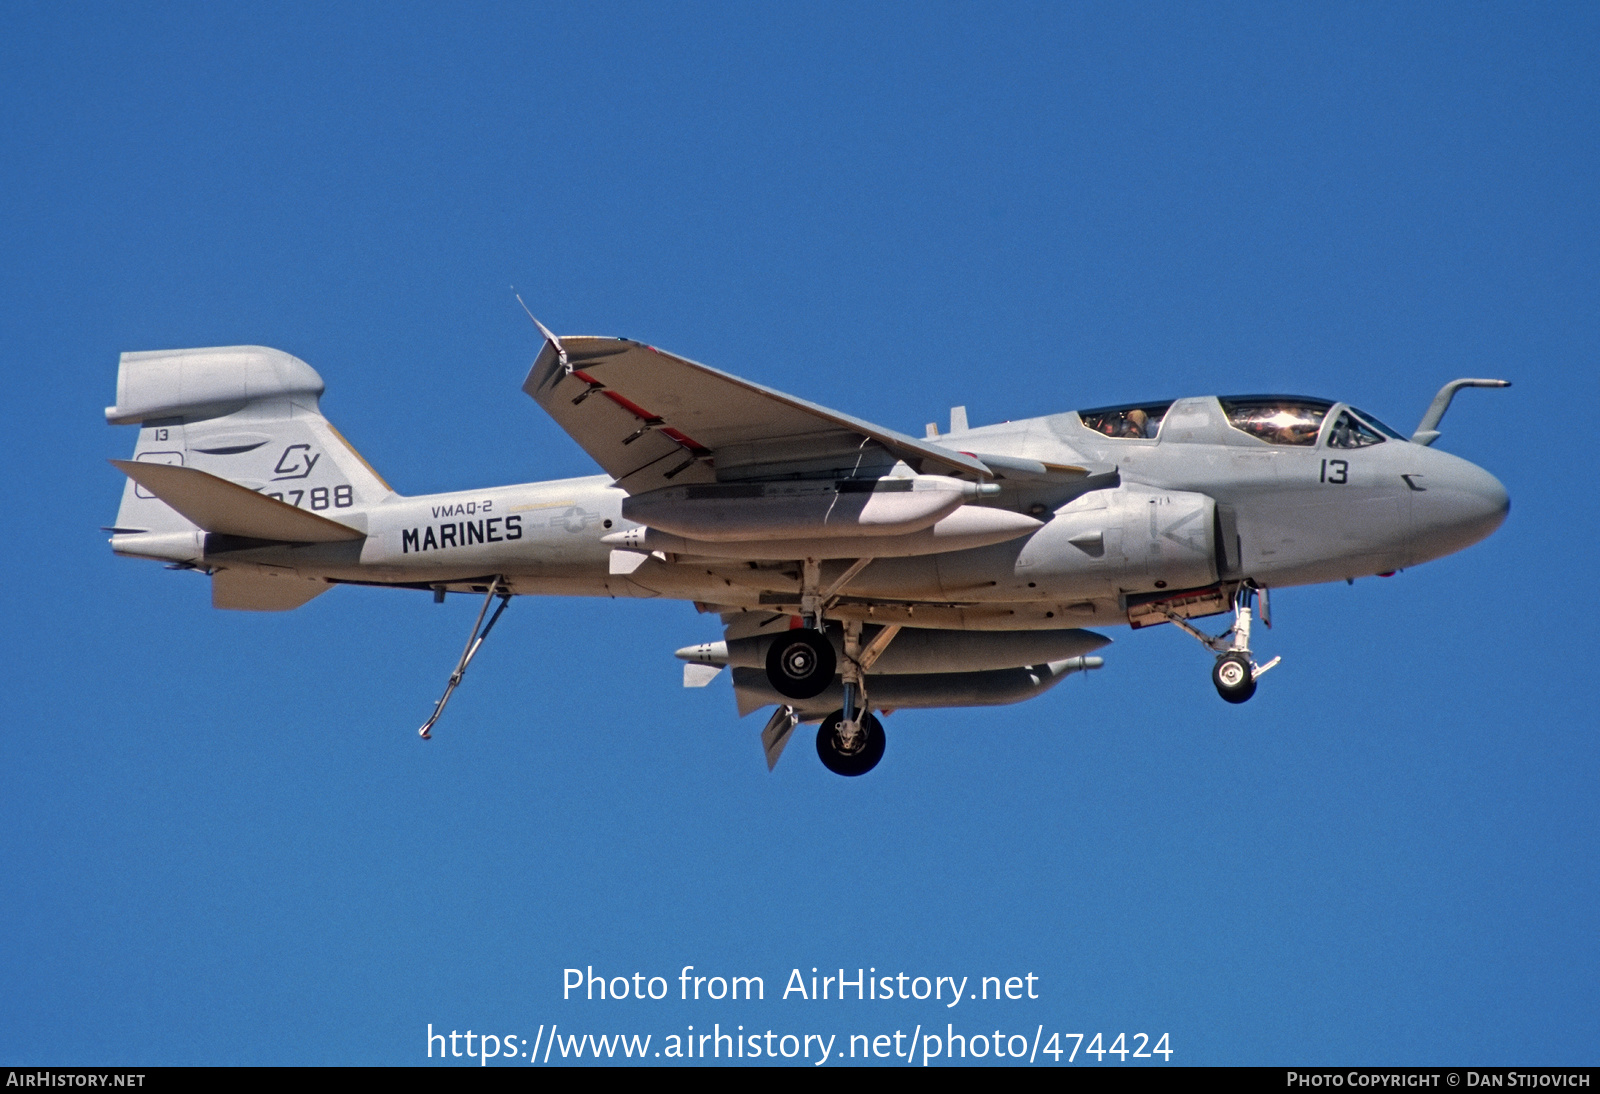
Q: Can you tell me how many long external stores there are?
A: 4